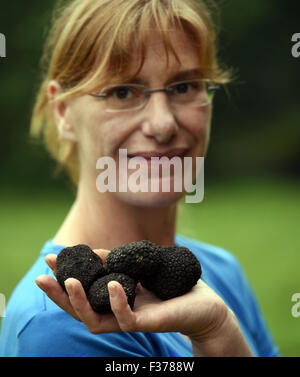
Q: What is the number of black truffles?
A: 4